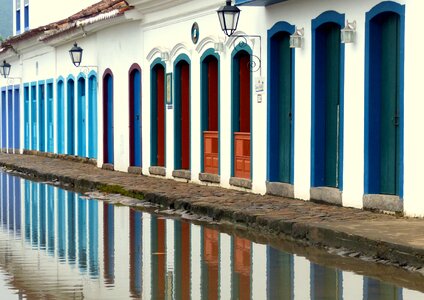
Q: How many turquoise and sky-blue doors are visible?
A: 8